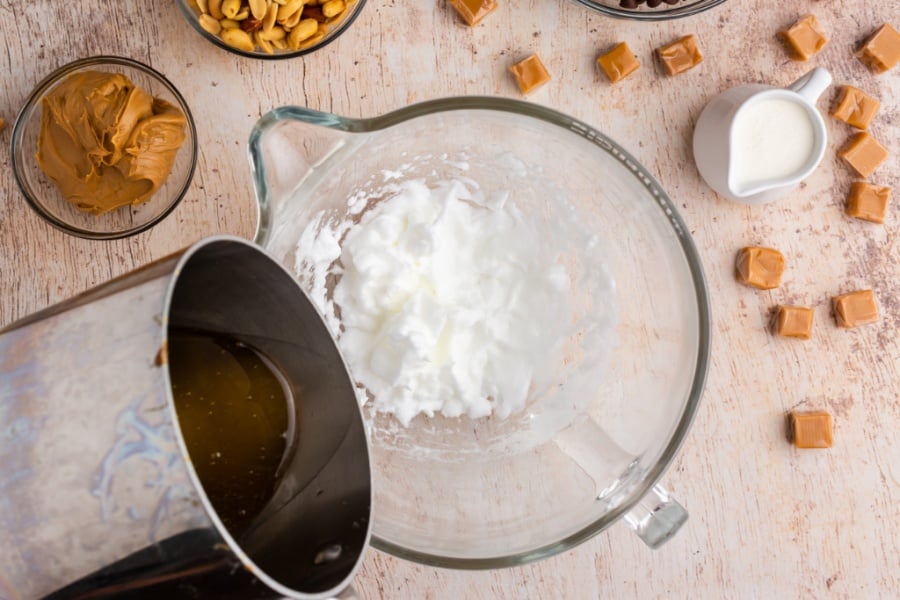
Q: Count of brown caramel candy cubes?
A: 13